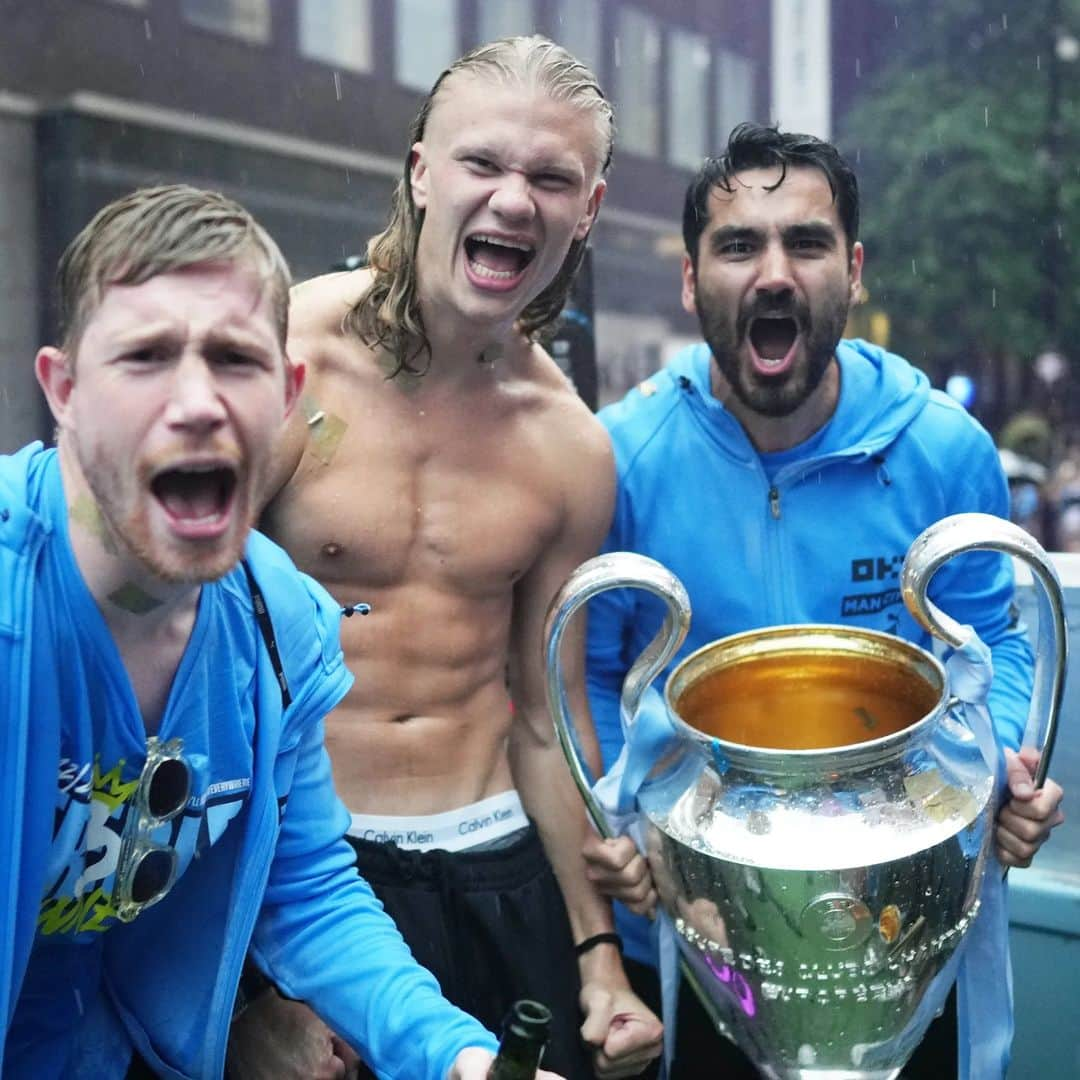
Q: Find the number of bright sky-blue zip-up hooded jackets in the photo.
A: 2